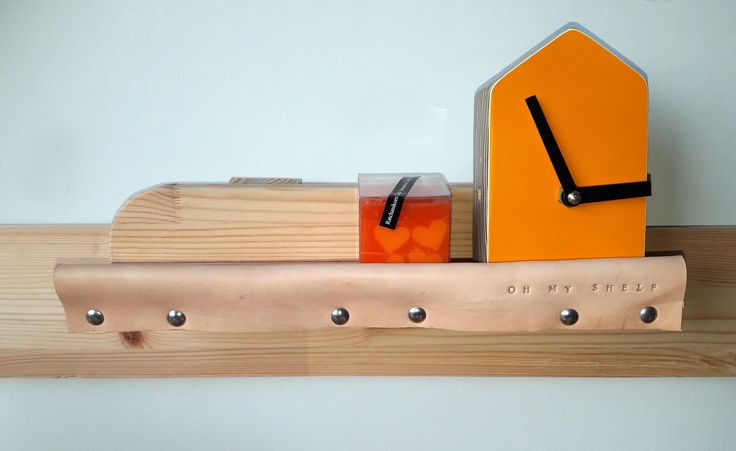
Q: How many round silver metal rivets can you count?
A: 6